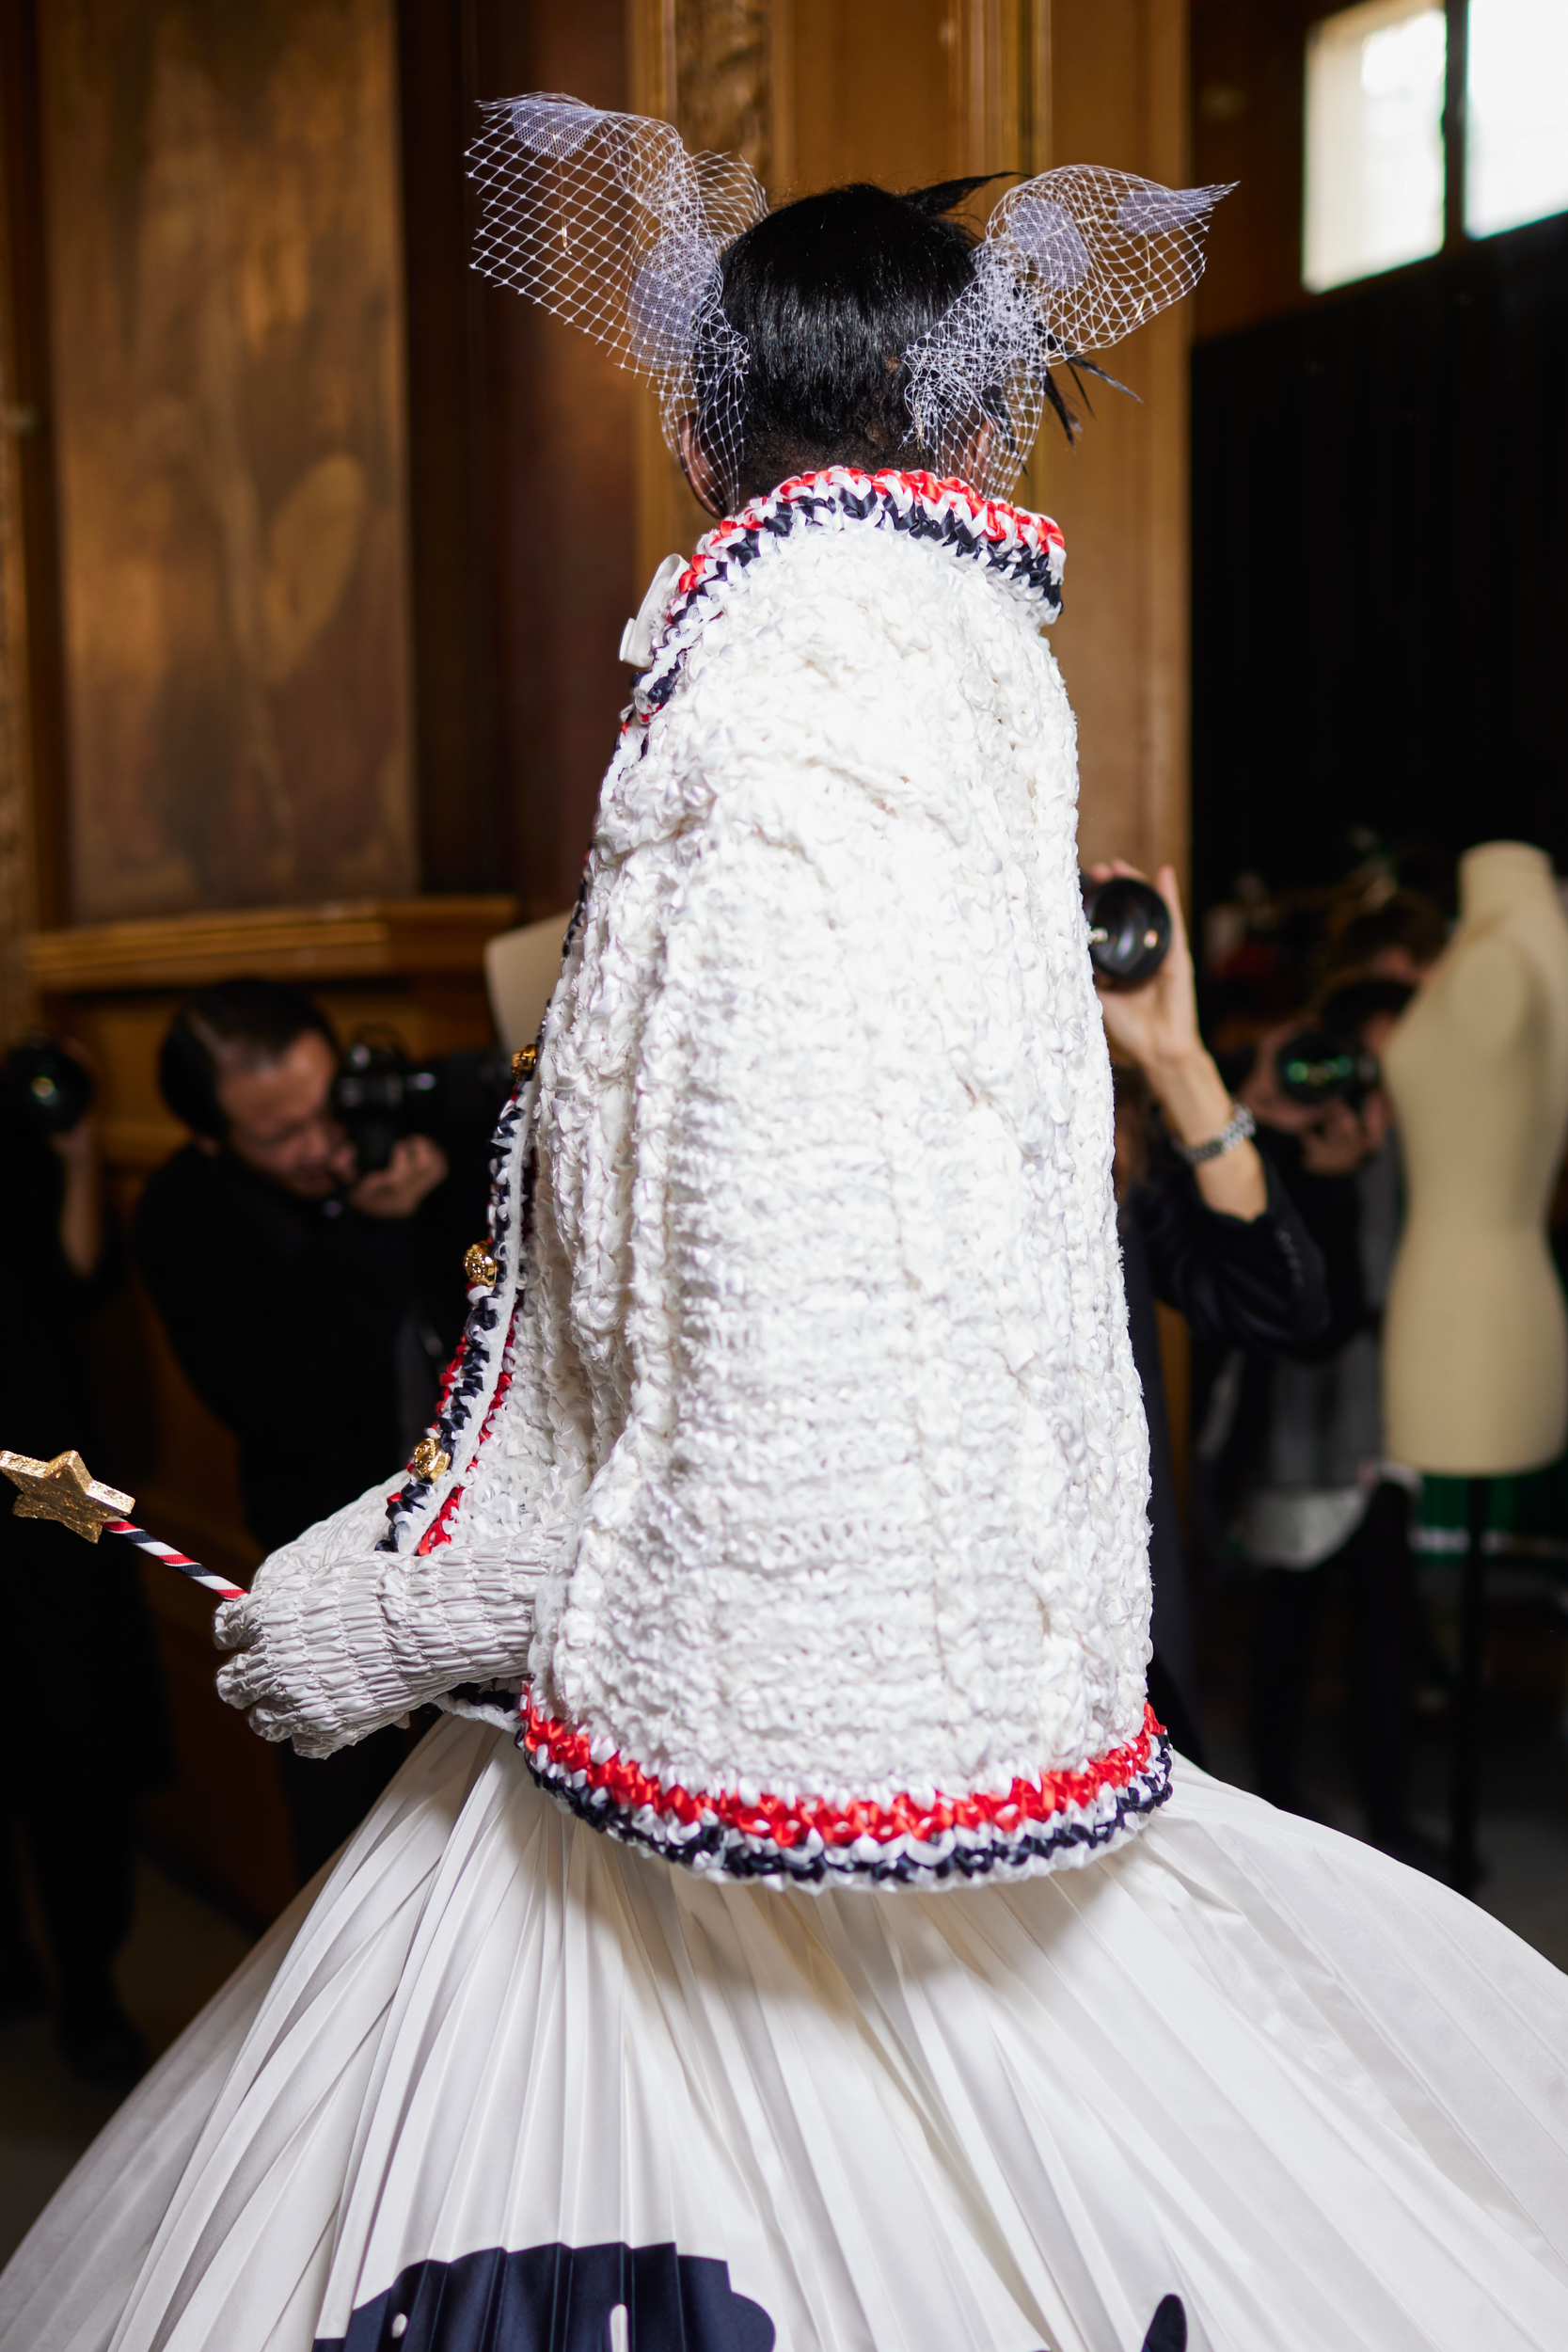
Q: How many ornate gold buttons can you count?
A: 3